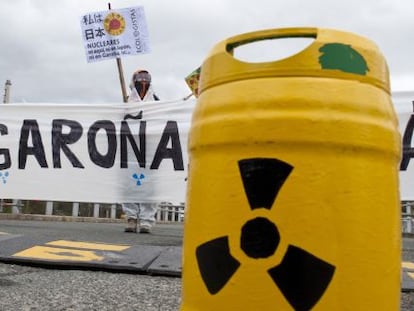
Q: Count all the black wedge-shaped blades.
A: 3